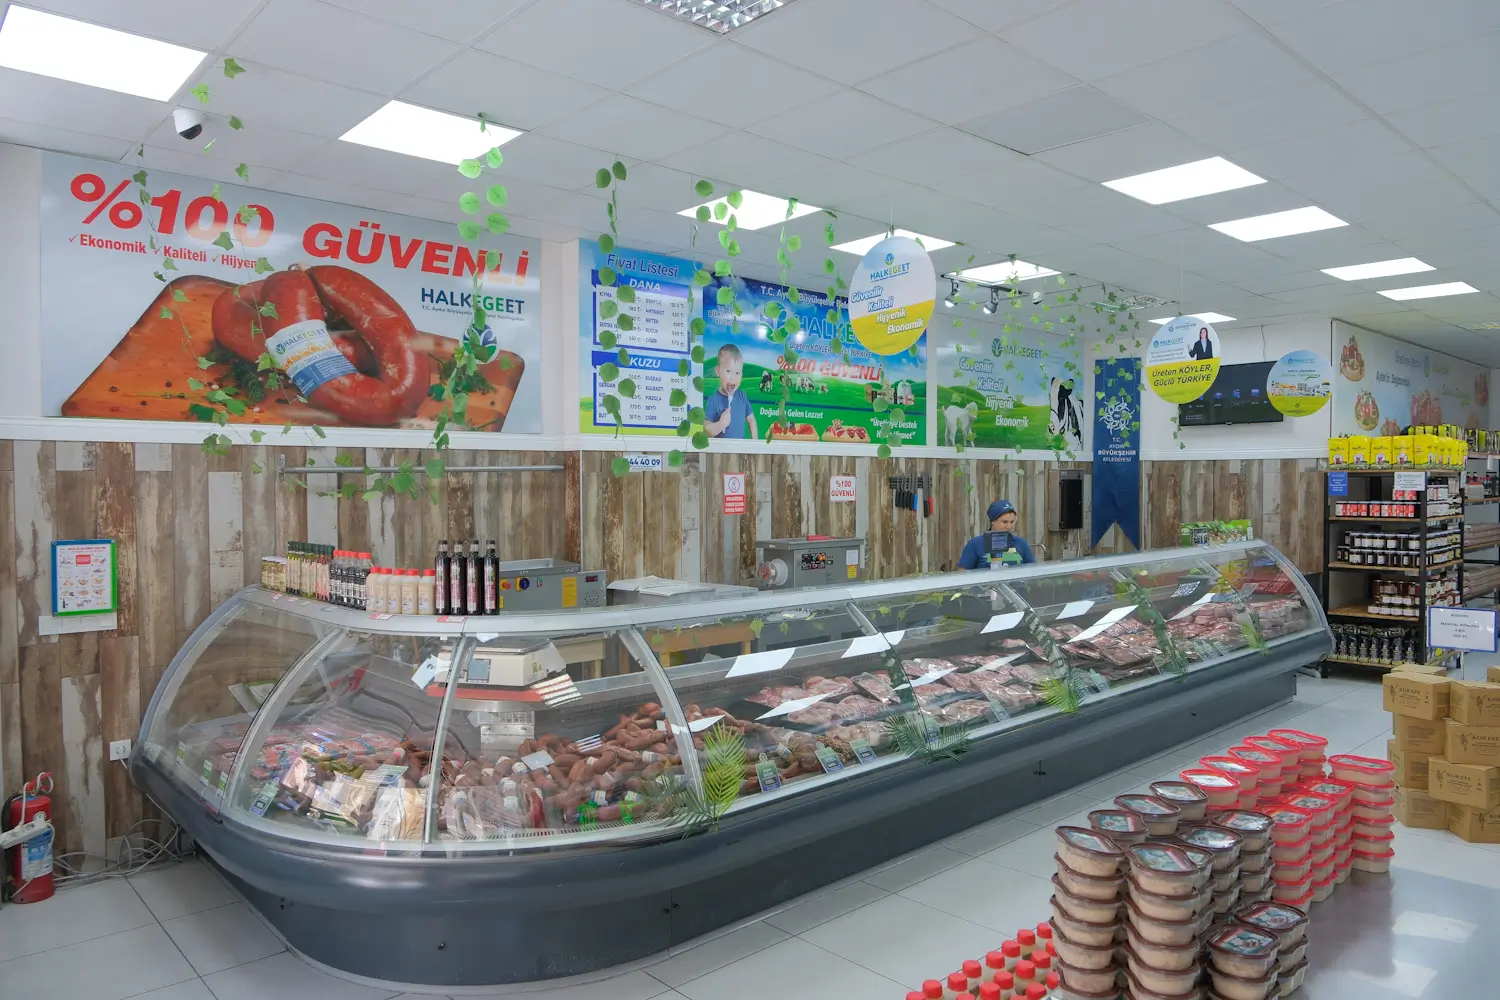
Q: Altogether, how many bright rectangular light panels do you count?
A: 10